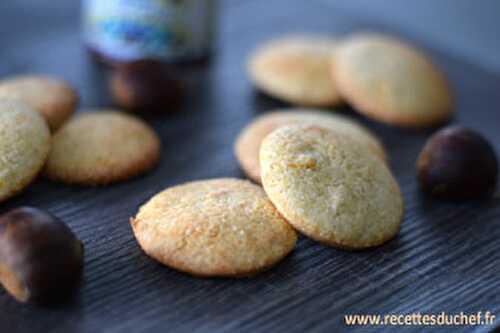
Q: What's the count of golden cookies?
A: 8